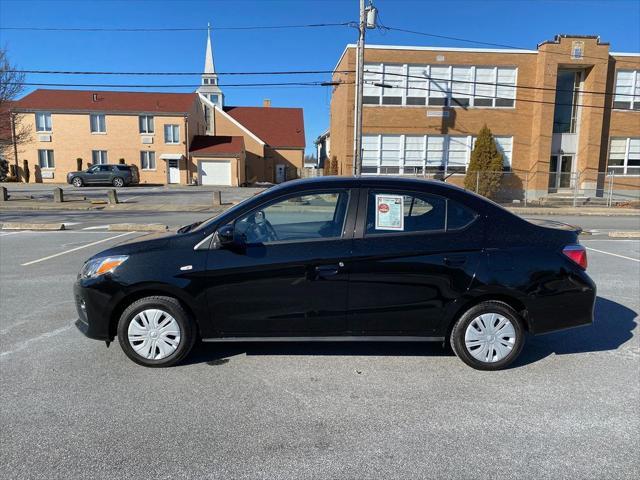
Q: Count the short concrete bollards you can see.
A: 4